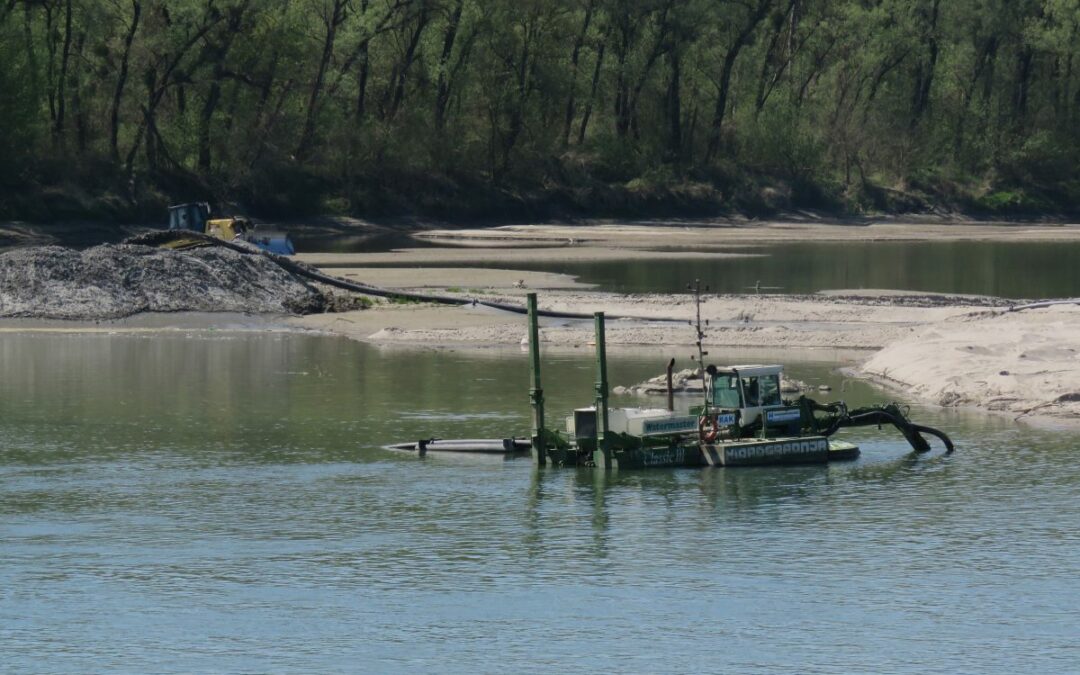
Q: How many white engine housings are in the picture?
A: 1